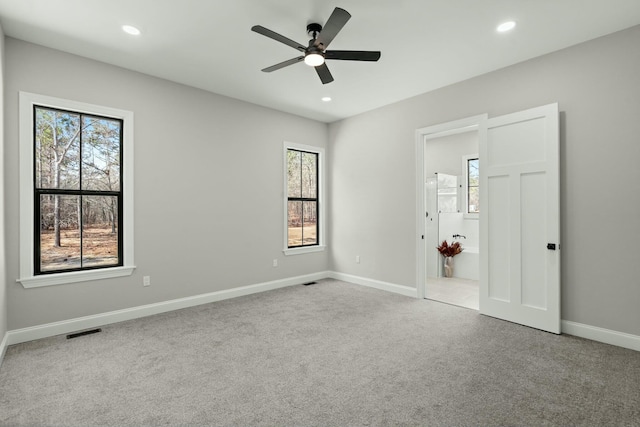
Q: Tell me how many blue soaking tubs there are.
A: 0